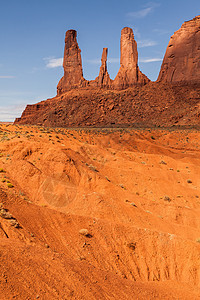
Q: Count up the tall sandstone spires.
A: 3